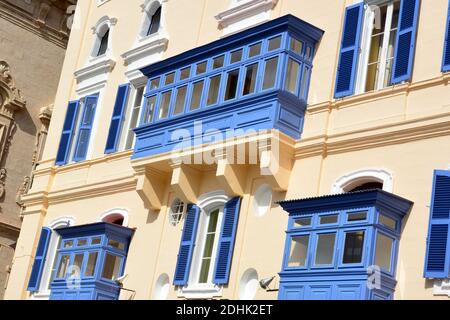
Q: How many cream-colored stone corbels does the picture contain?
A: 4